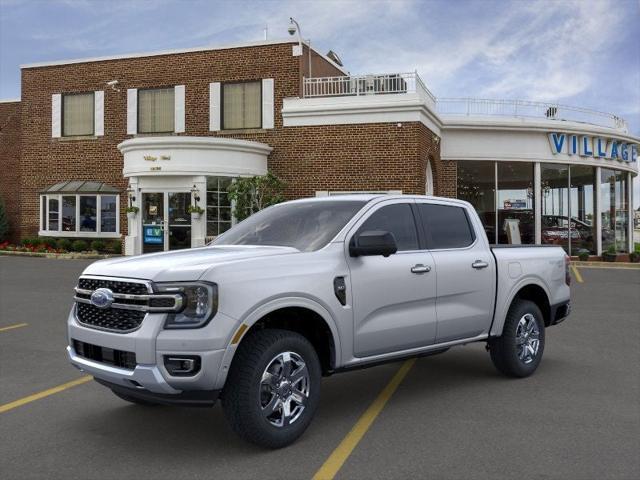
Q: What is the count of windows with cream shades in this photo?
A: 3